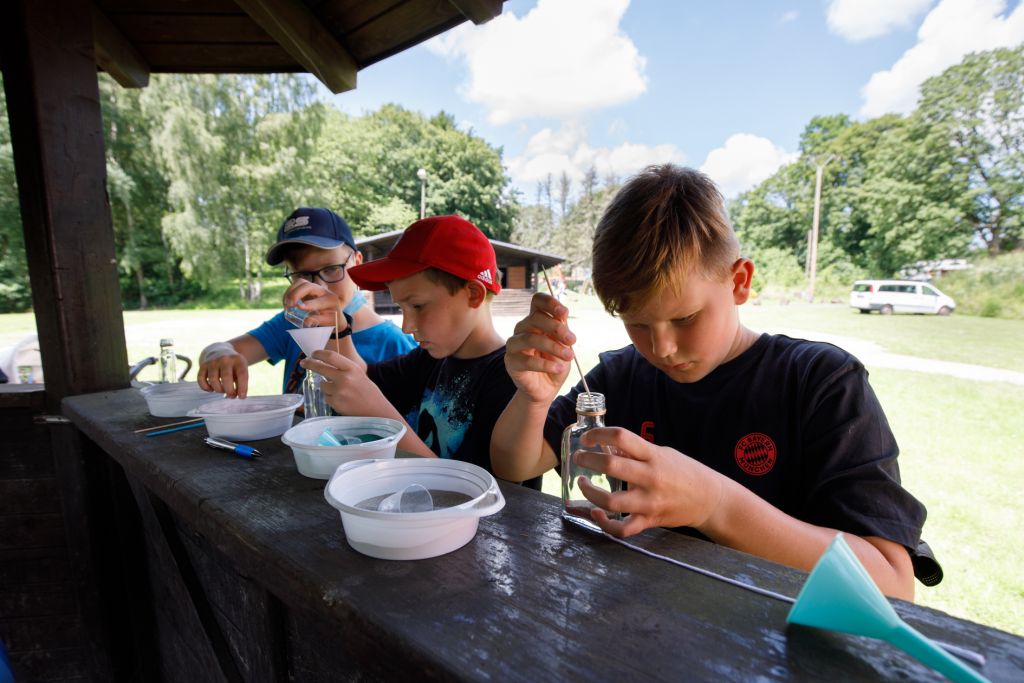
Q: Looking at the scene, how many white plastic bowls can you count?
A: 4